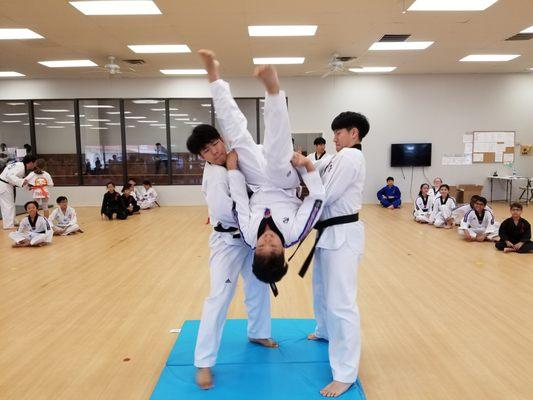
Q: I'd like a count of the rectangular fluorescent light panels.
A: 13